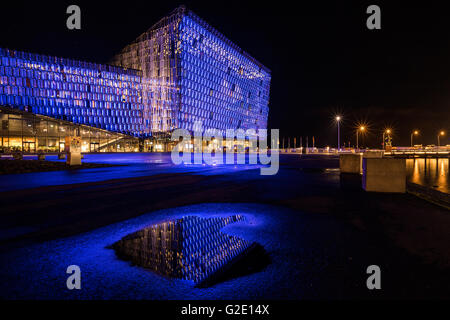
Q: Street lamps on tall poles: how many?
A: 5